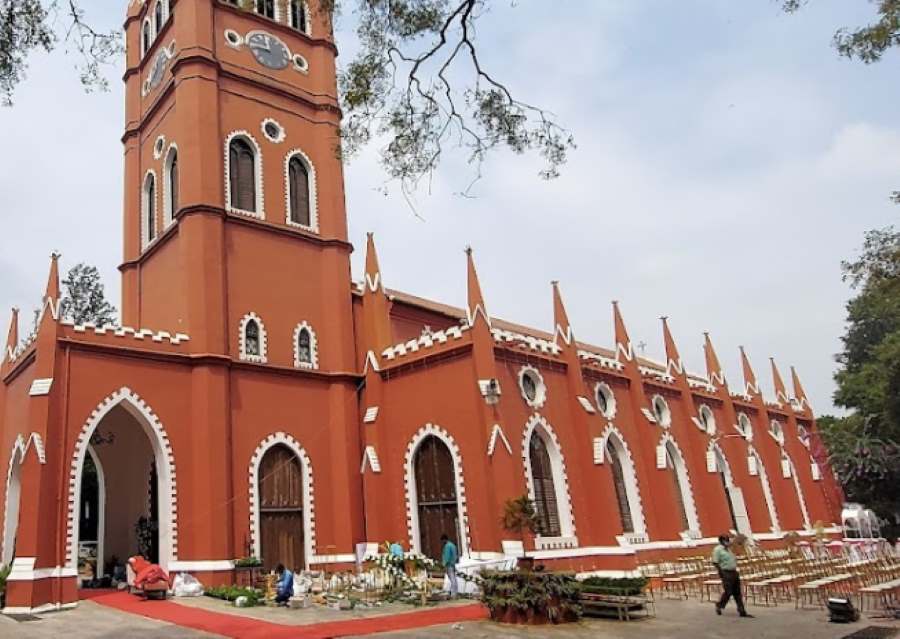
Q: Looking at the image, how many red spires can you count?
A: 11